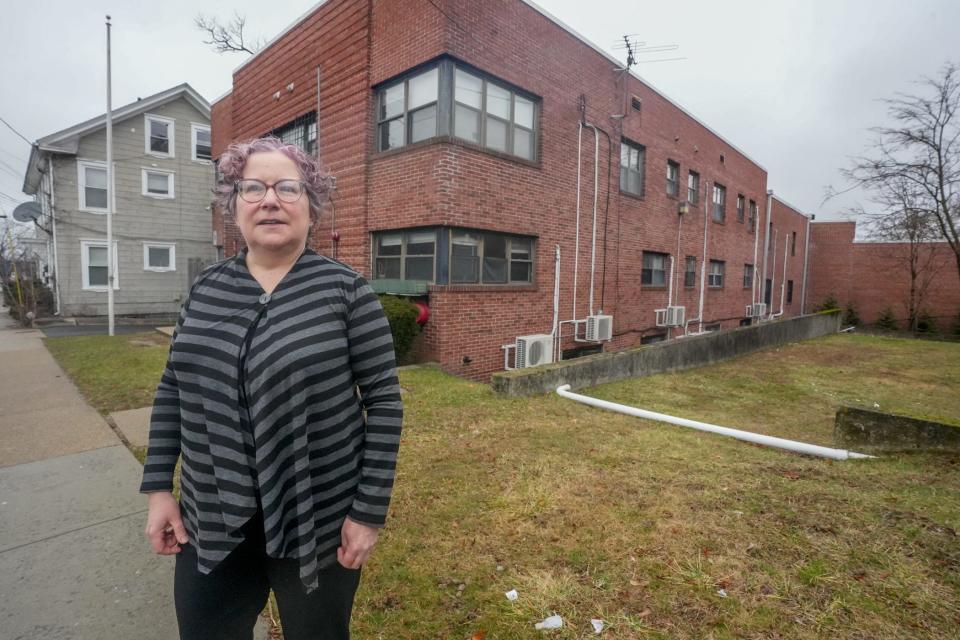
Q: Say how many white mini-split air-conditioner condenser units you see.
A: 4